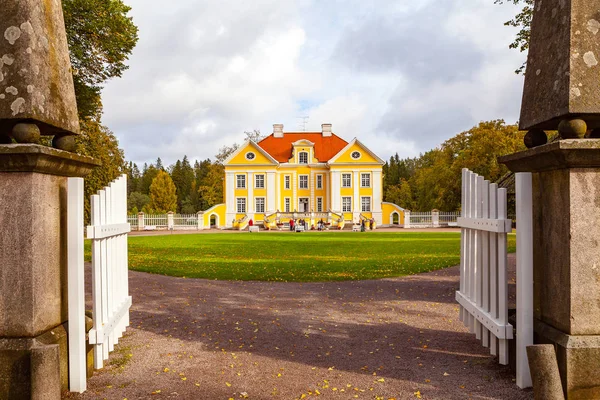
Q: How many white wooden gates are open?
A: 2